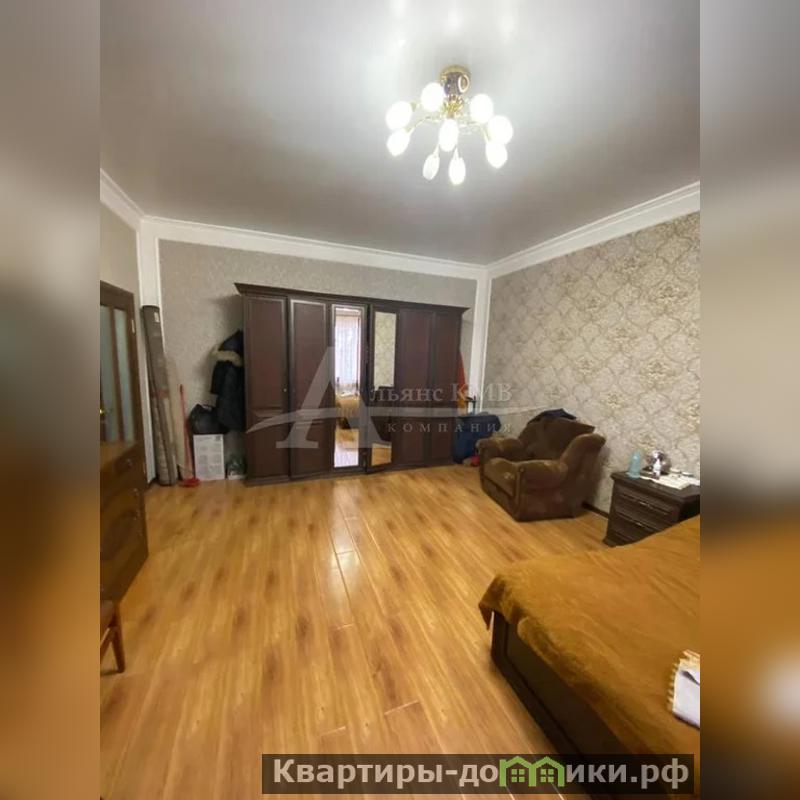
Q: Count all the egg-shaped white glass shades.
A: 9